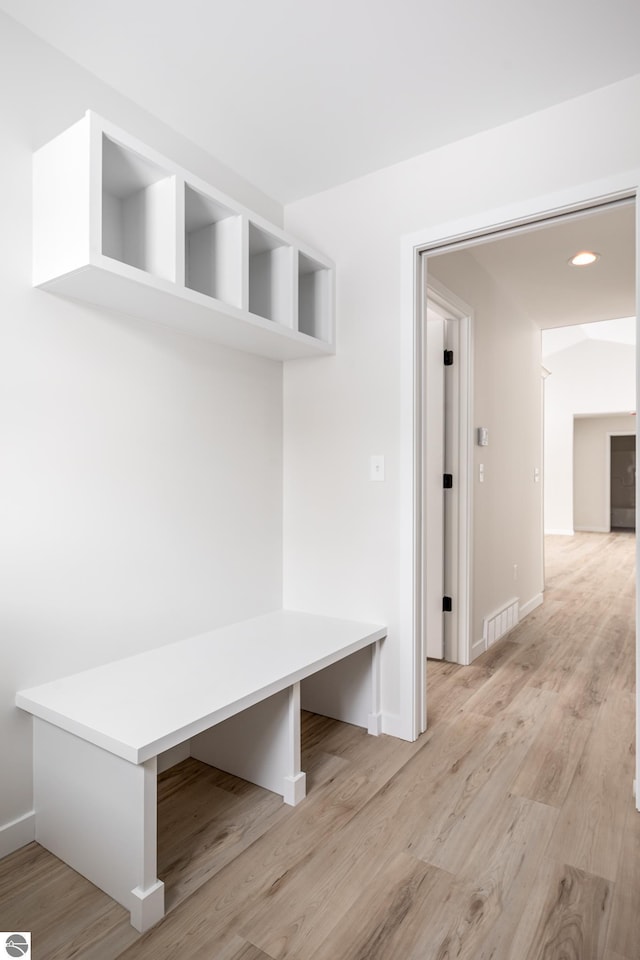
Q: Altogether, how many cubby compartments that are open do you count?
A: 4